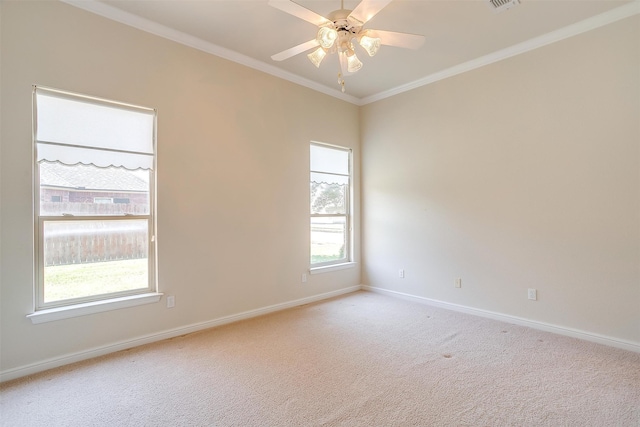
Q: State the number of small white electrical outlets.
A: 5